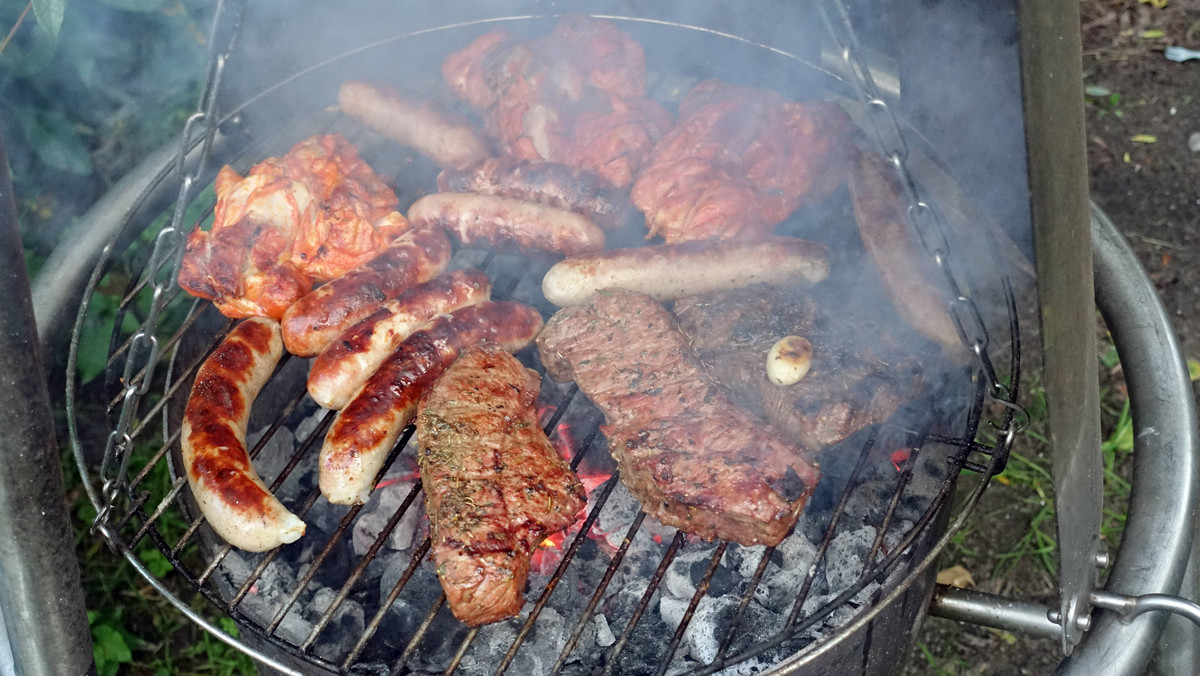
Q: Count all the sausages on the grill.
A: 9